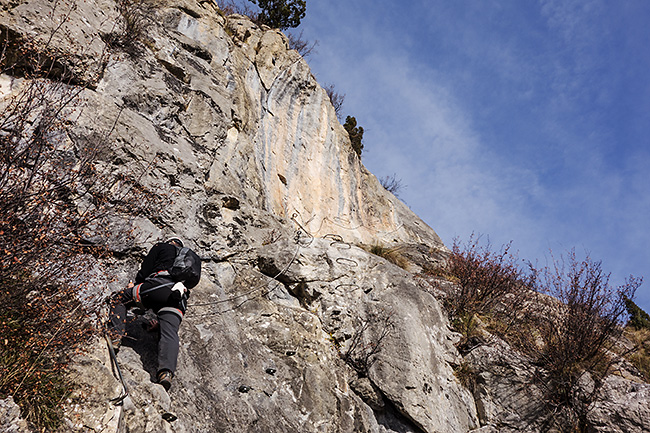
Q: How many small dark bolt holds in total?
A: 4